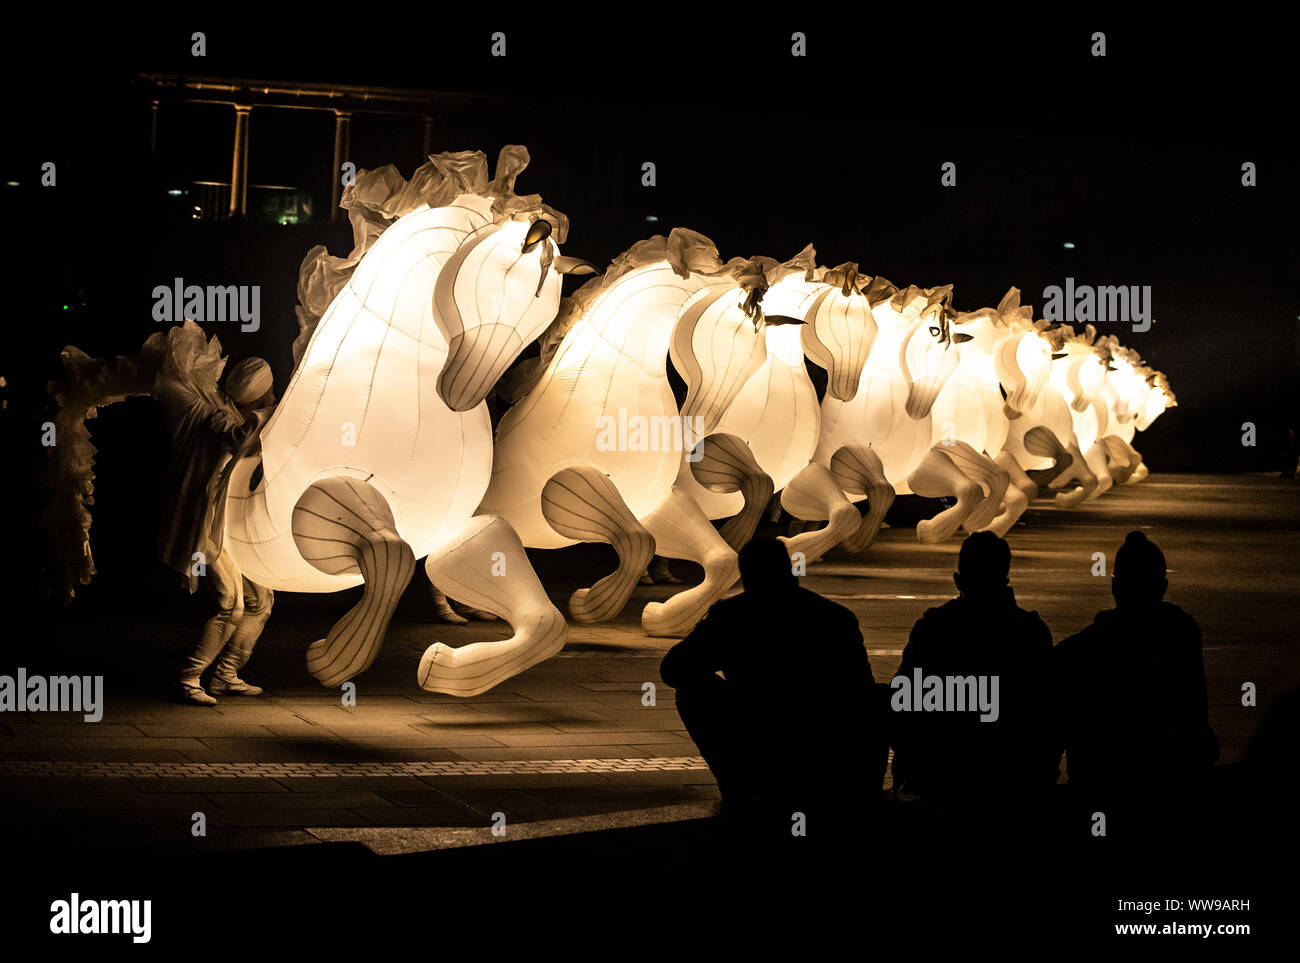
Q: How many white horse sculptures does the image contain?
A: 8